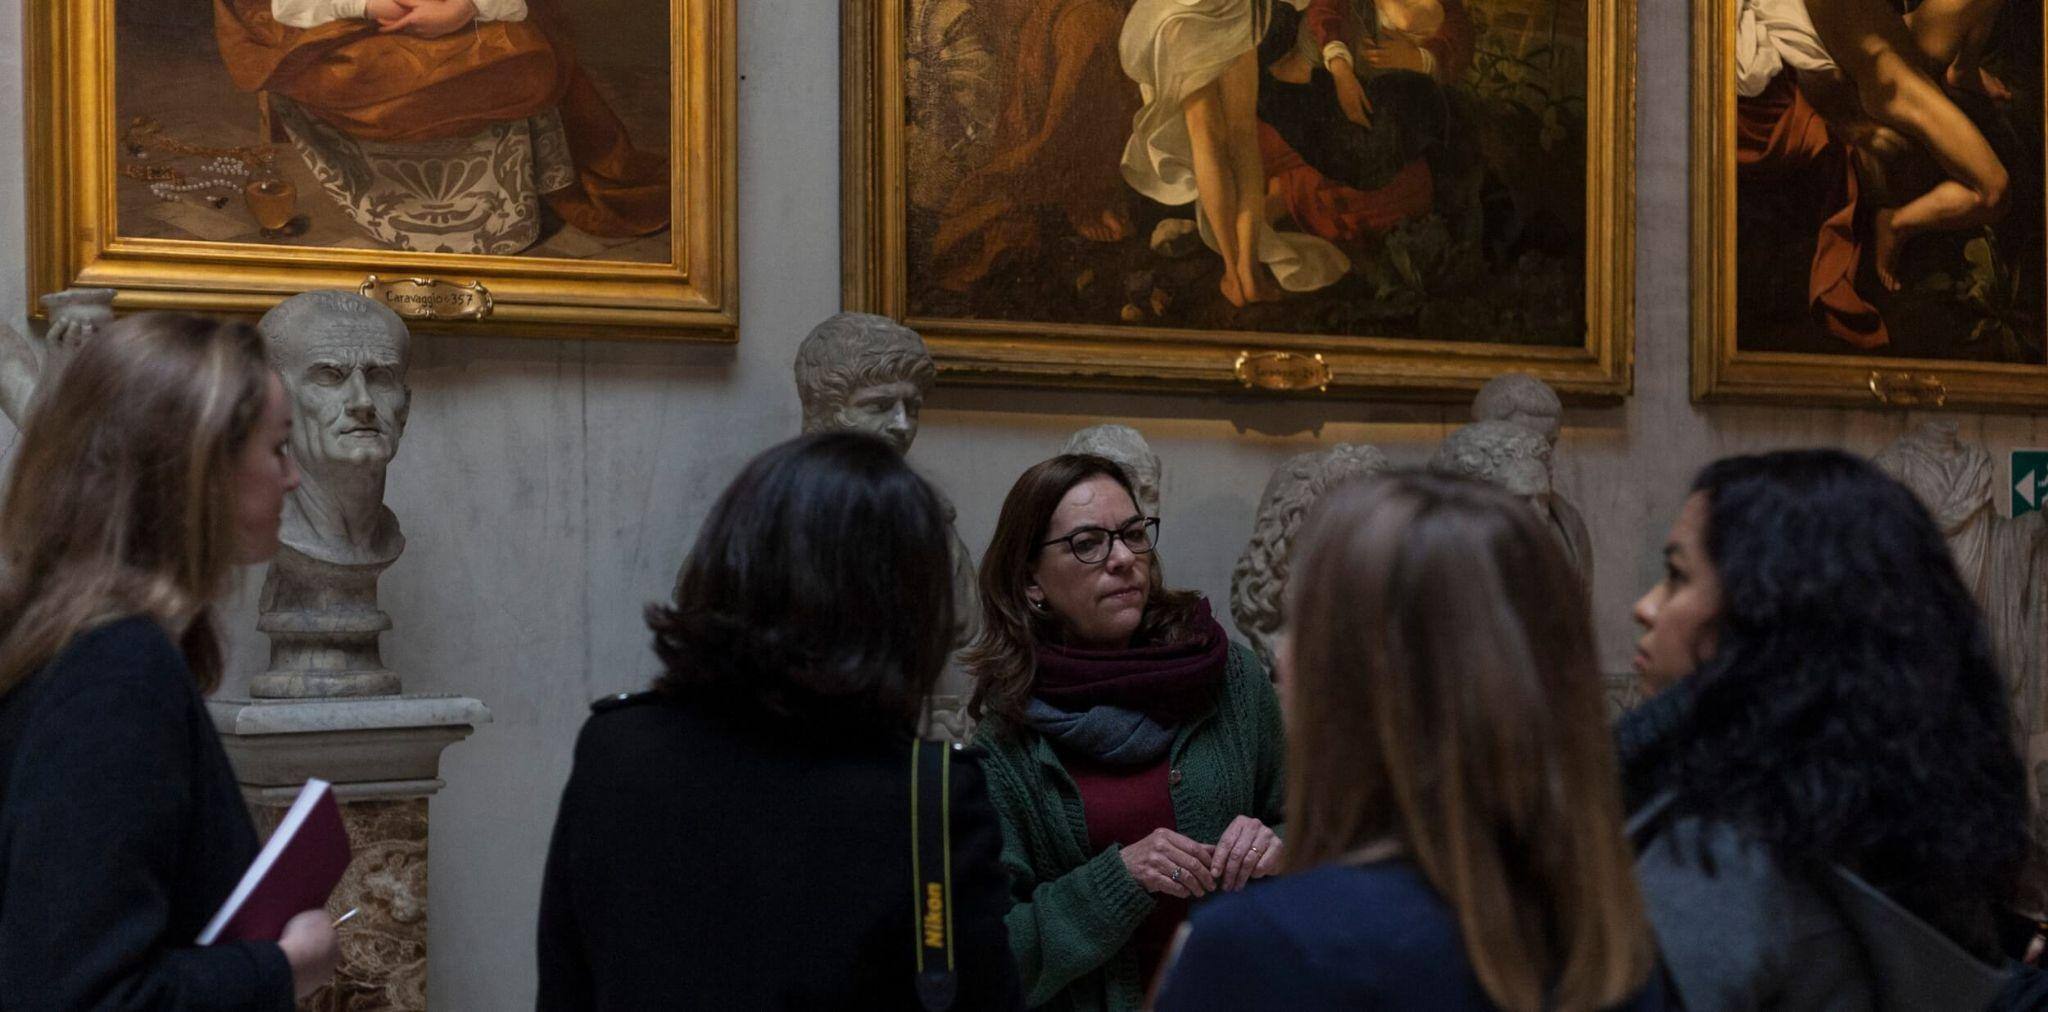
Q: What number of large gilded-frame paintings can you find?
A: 3